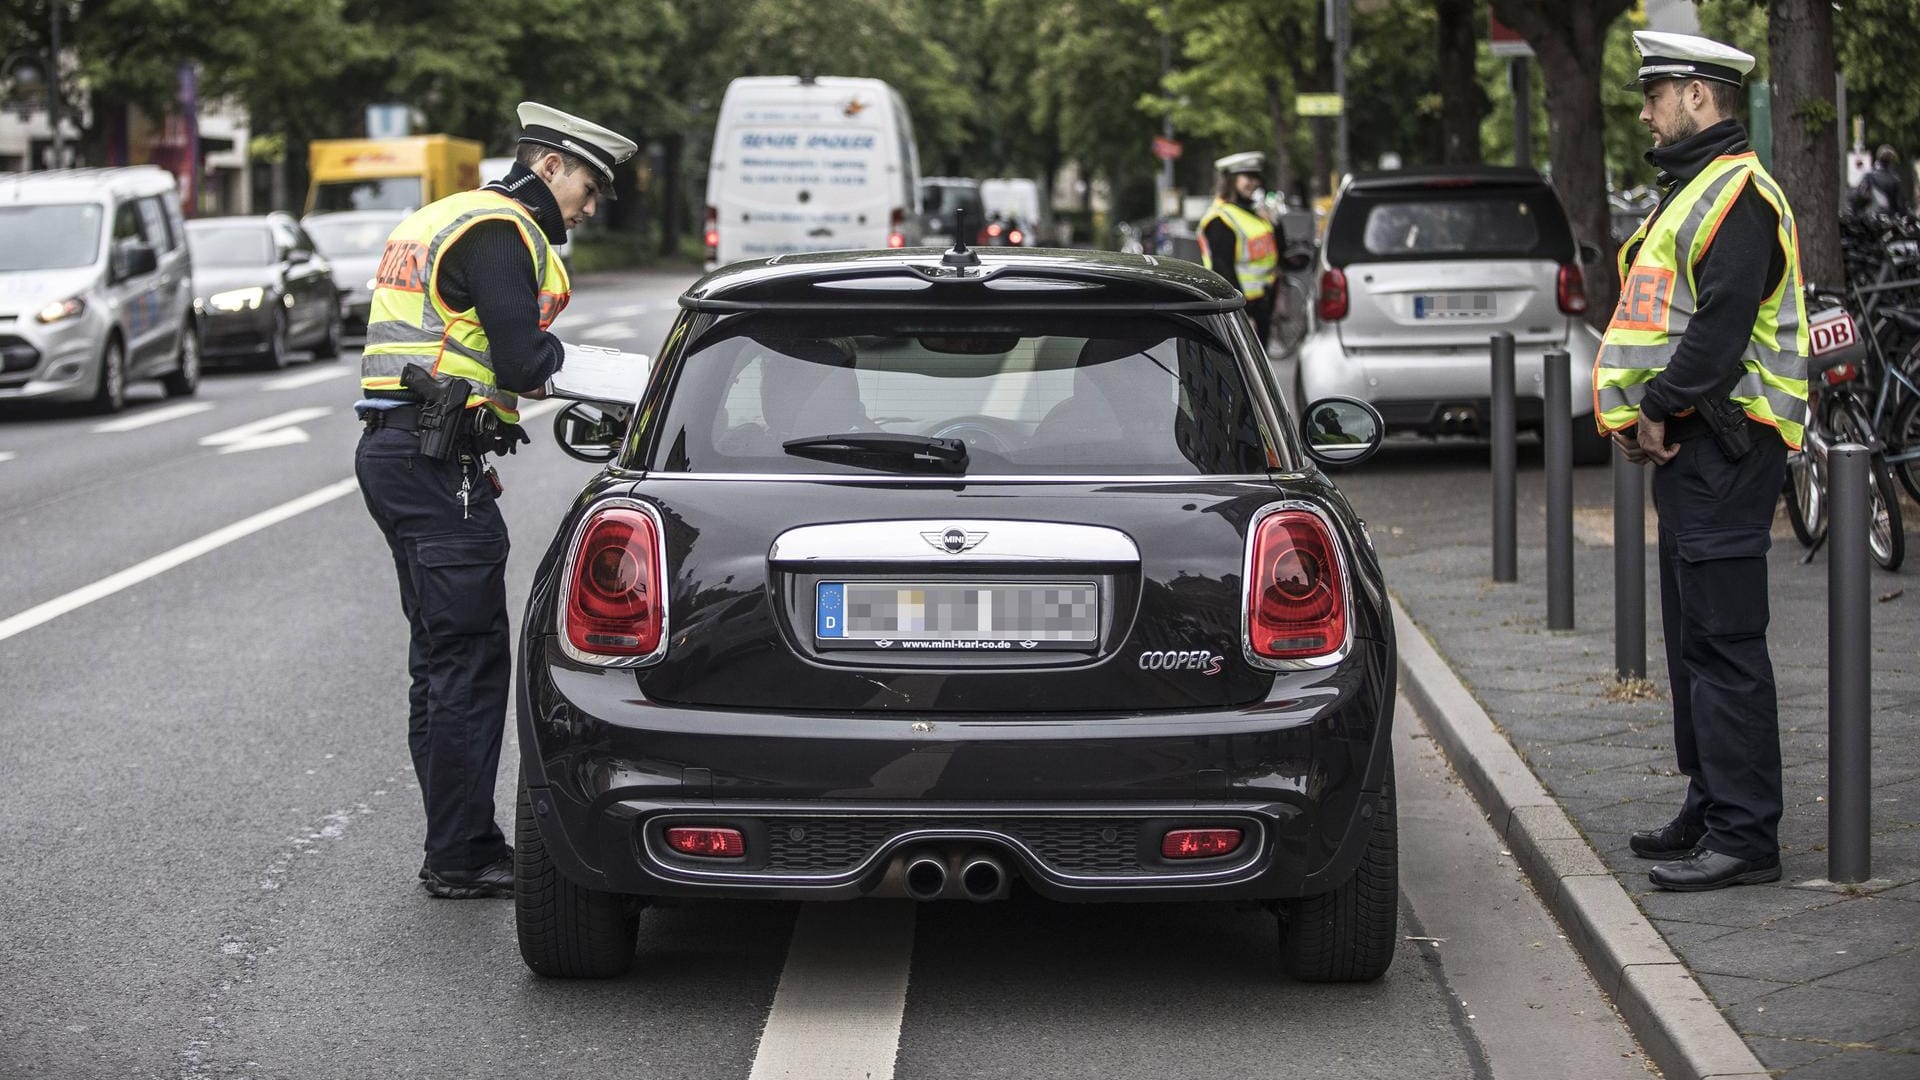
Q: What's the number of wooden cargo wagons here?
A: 0